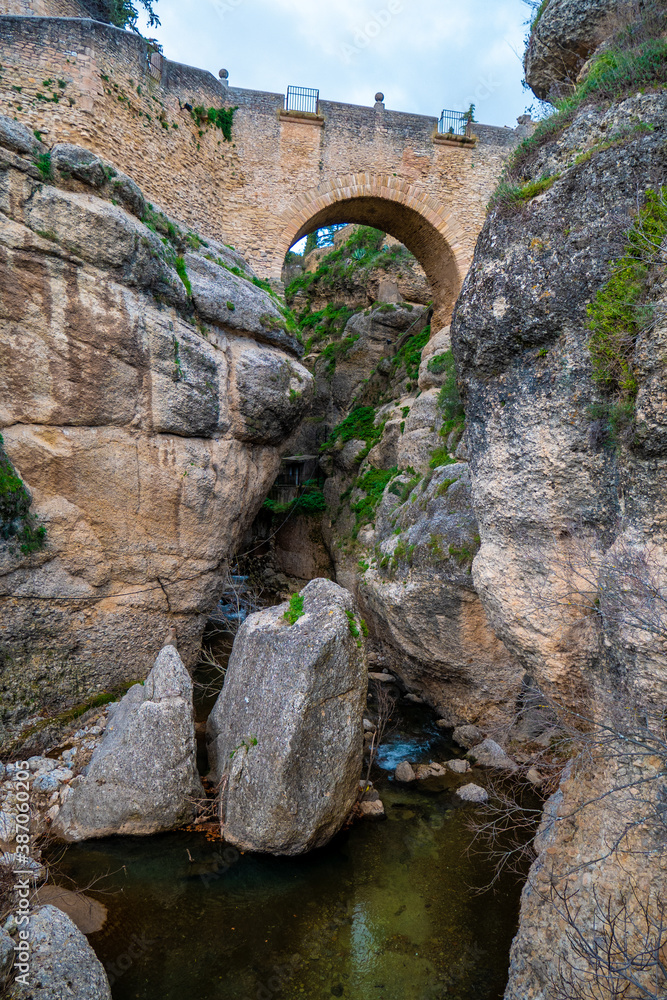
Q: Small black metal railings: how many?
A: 2